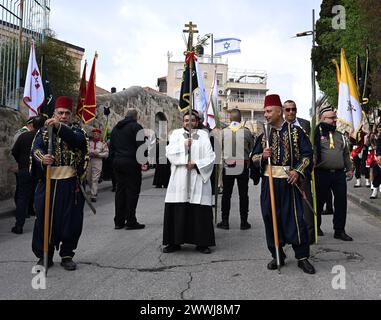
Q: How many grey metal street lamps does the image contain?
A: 1